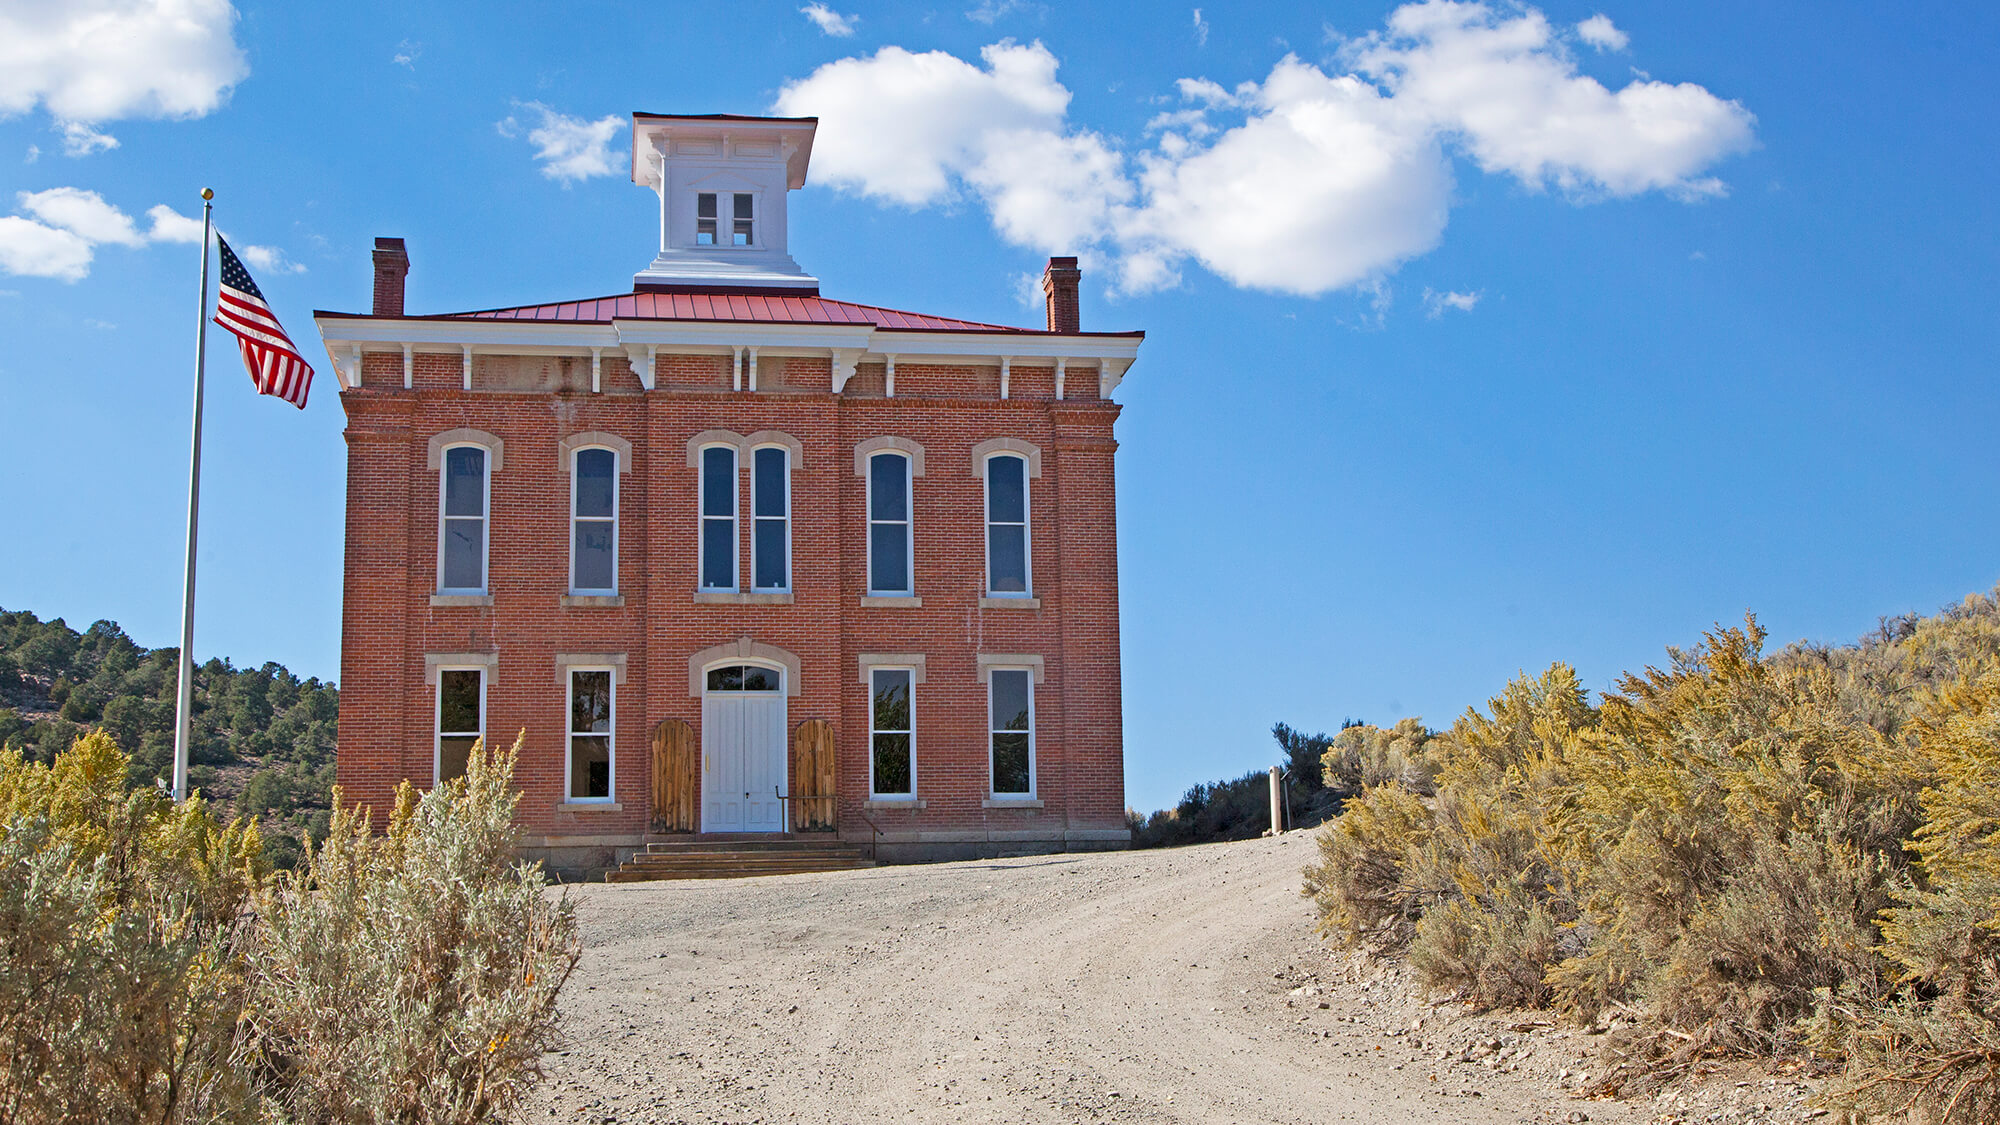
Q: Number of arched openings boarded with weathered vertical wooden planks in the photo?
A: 2